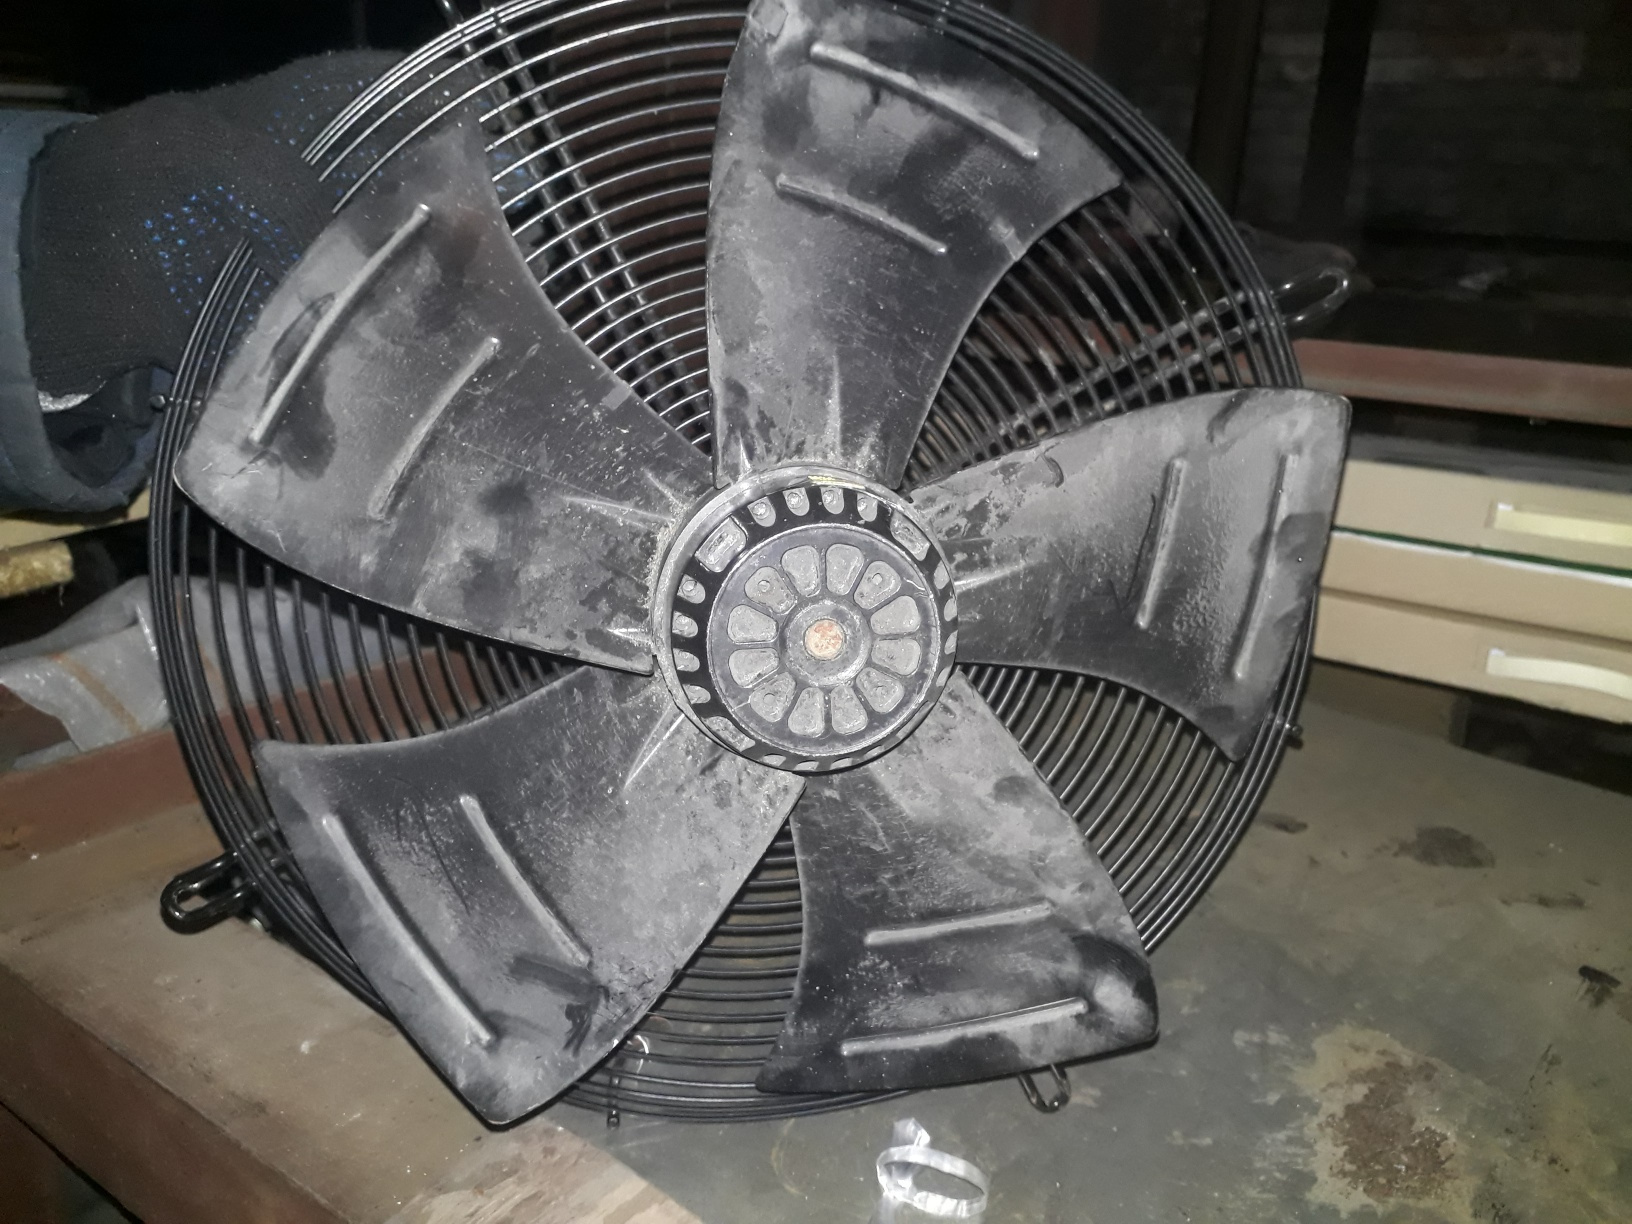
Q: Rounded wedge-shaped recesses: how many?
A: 12